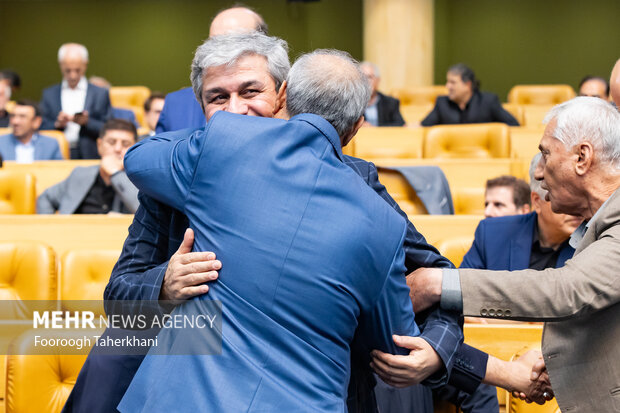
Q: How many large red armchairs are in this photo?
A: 0